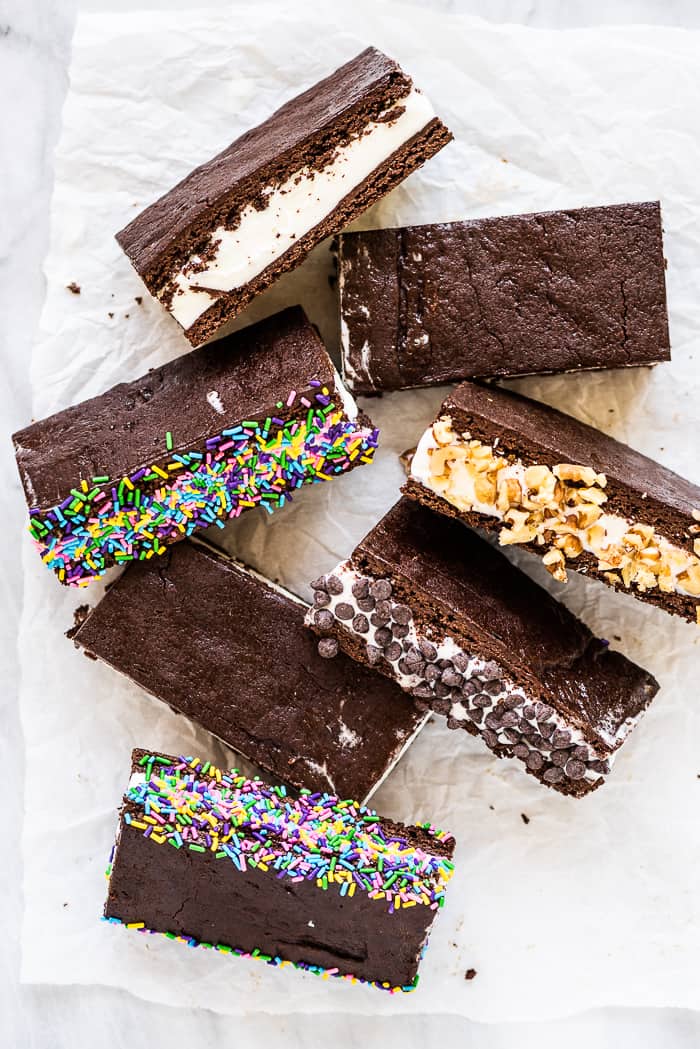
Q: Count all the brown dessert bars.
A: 7